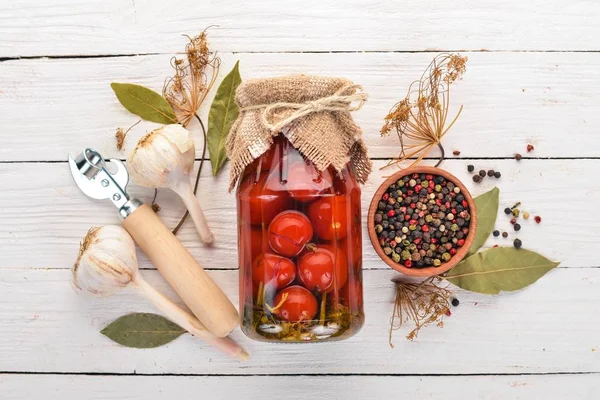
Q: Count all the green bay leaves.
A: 5